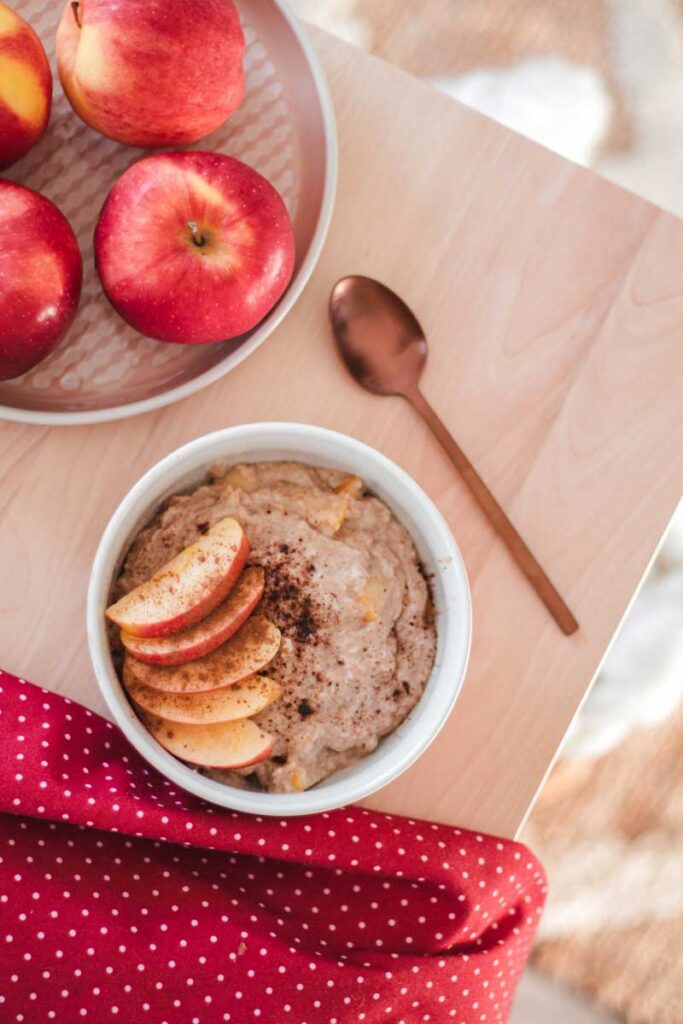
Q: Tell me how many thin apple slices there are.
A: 5